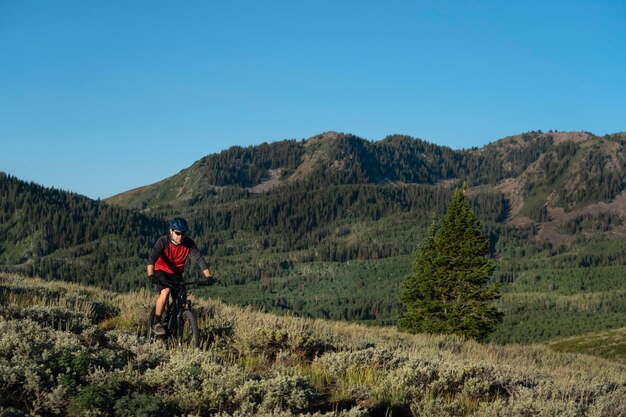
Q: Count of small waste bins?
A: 0